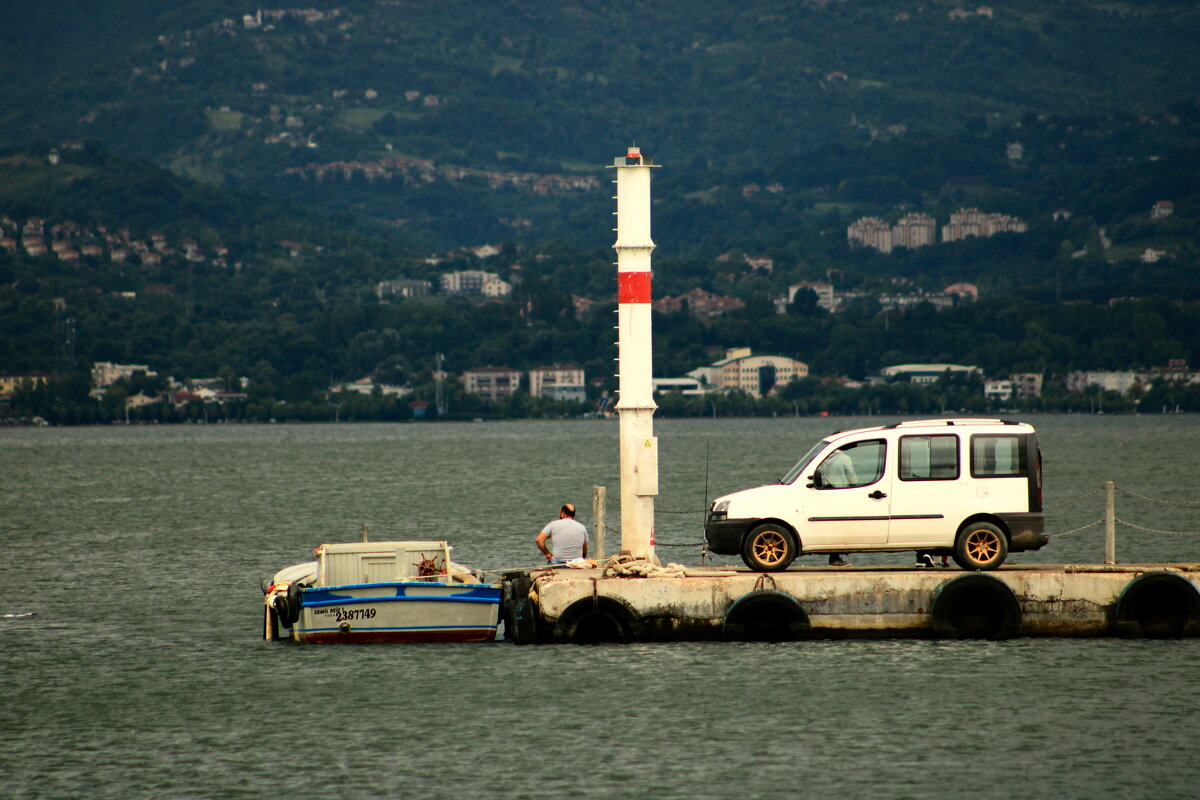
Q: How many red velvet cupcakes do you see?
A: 0